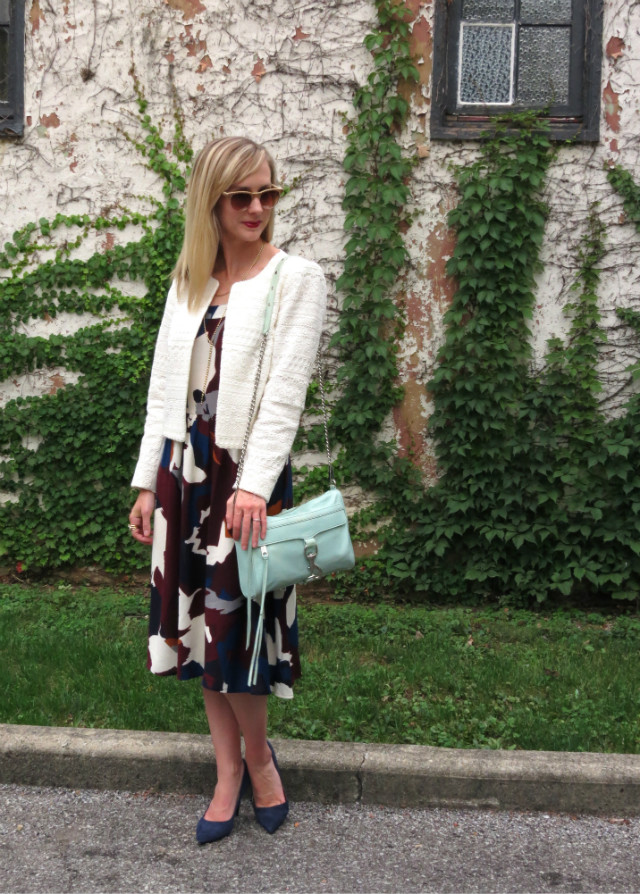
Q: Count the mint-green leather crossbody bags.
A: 1